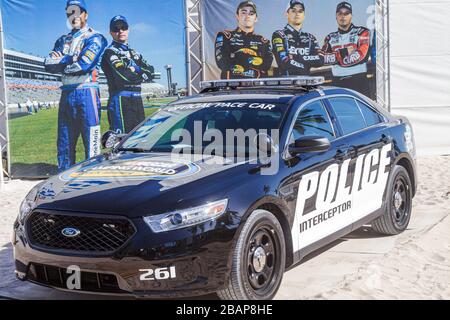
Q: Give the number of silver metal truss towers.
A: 3